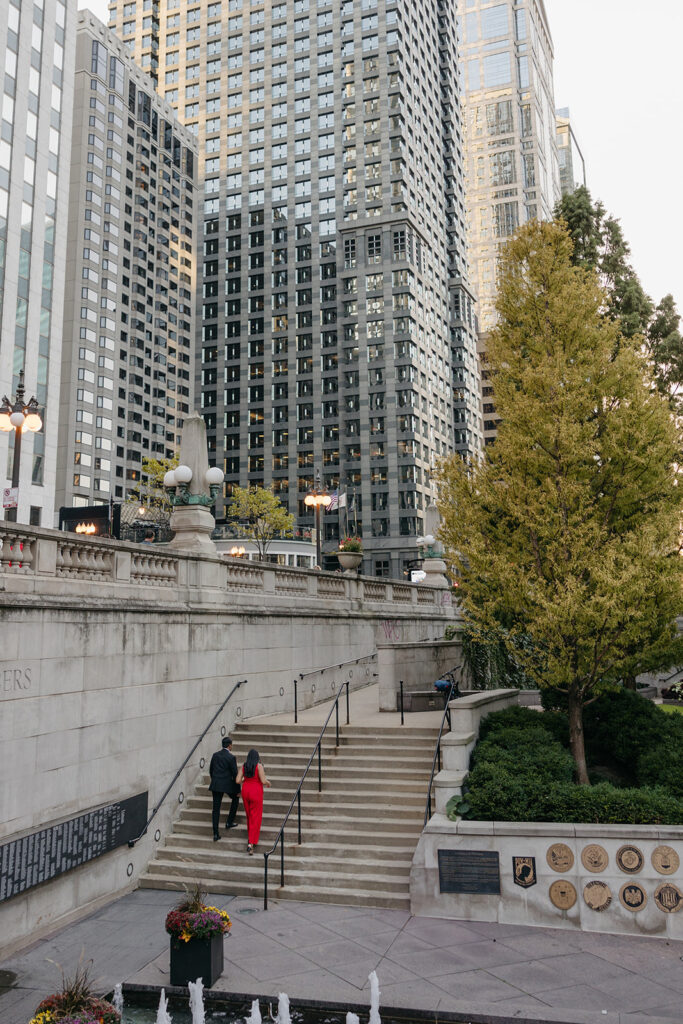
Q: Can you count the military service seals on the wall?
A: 8